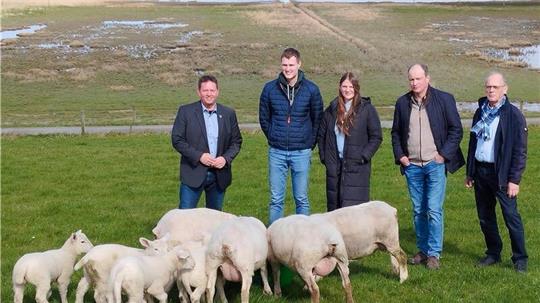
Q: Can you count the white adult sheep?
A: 4